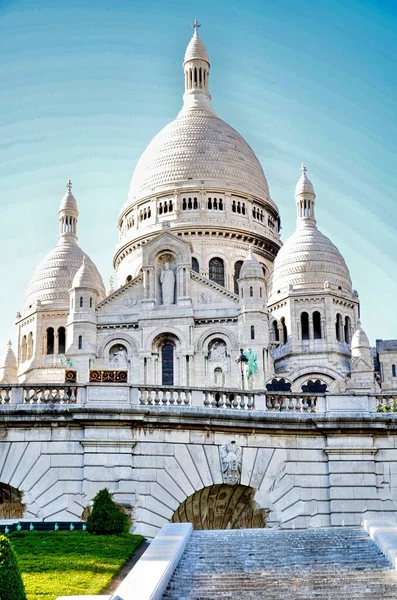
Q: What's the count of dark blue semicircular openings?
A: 2